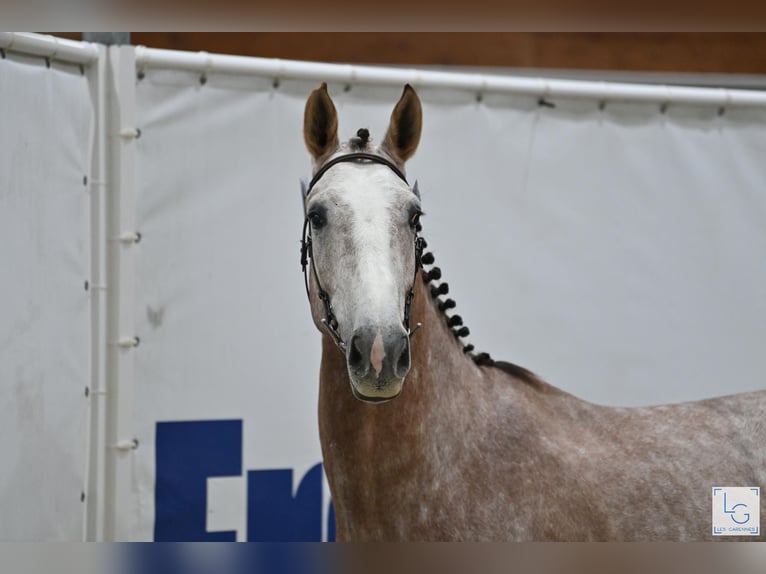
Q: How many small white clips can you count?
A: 4